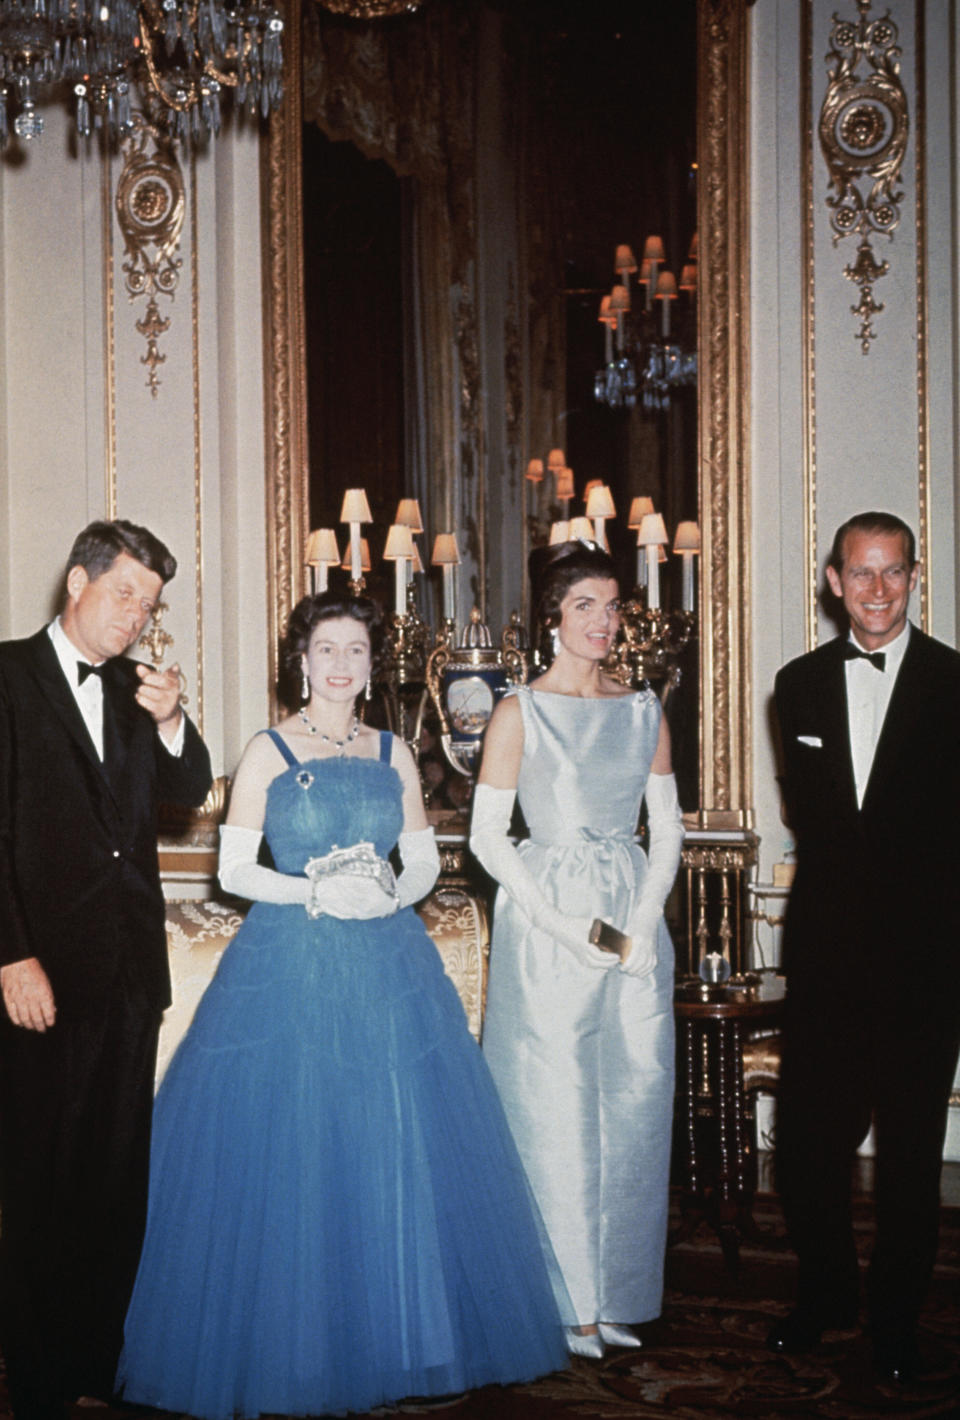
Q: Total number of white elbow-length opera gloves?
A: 4